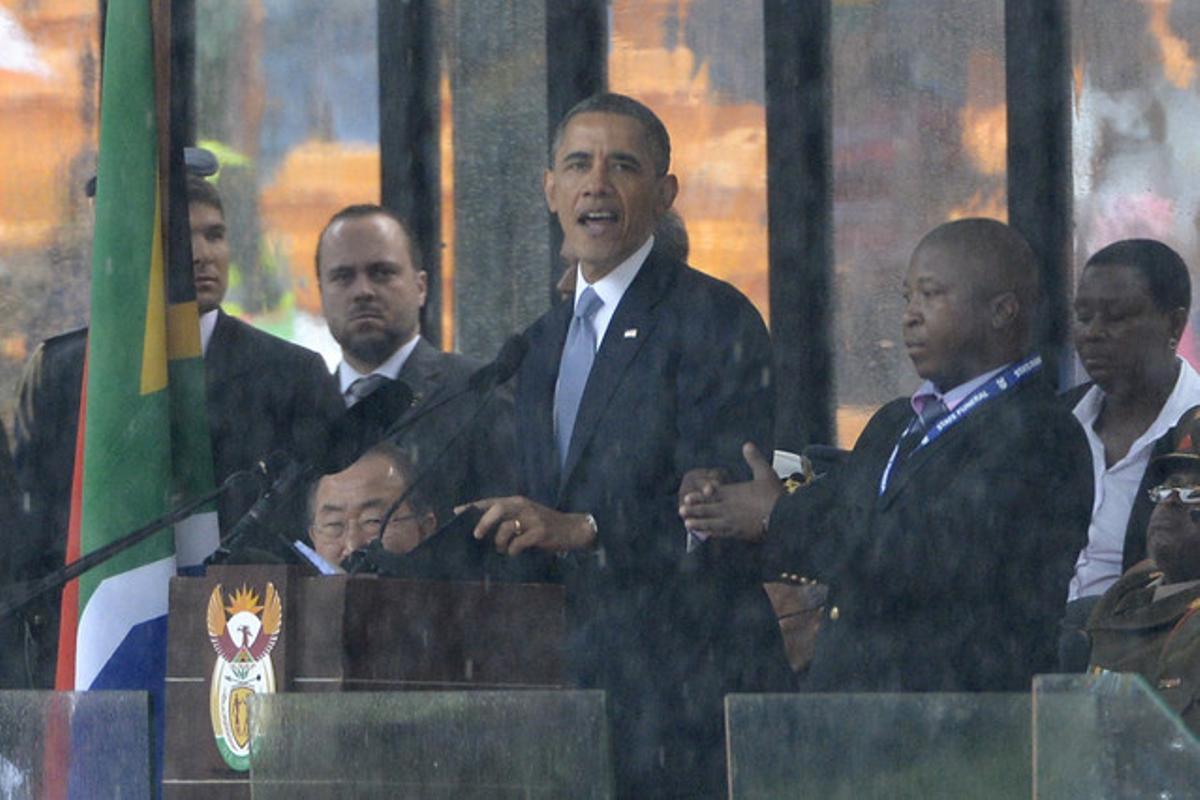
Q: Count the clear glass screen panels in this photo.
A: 4